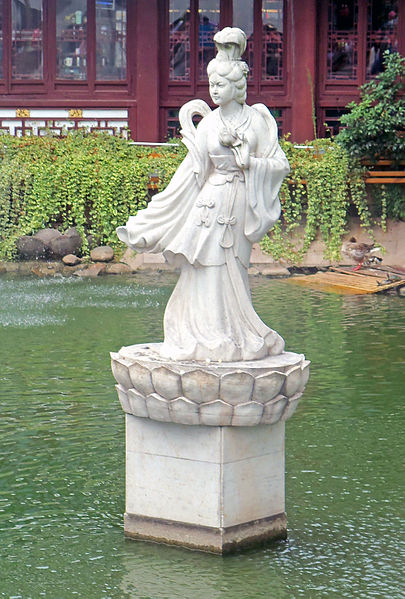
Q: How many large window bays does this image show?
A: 3